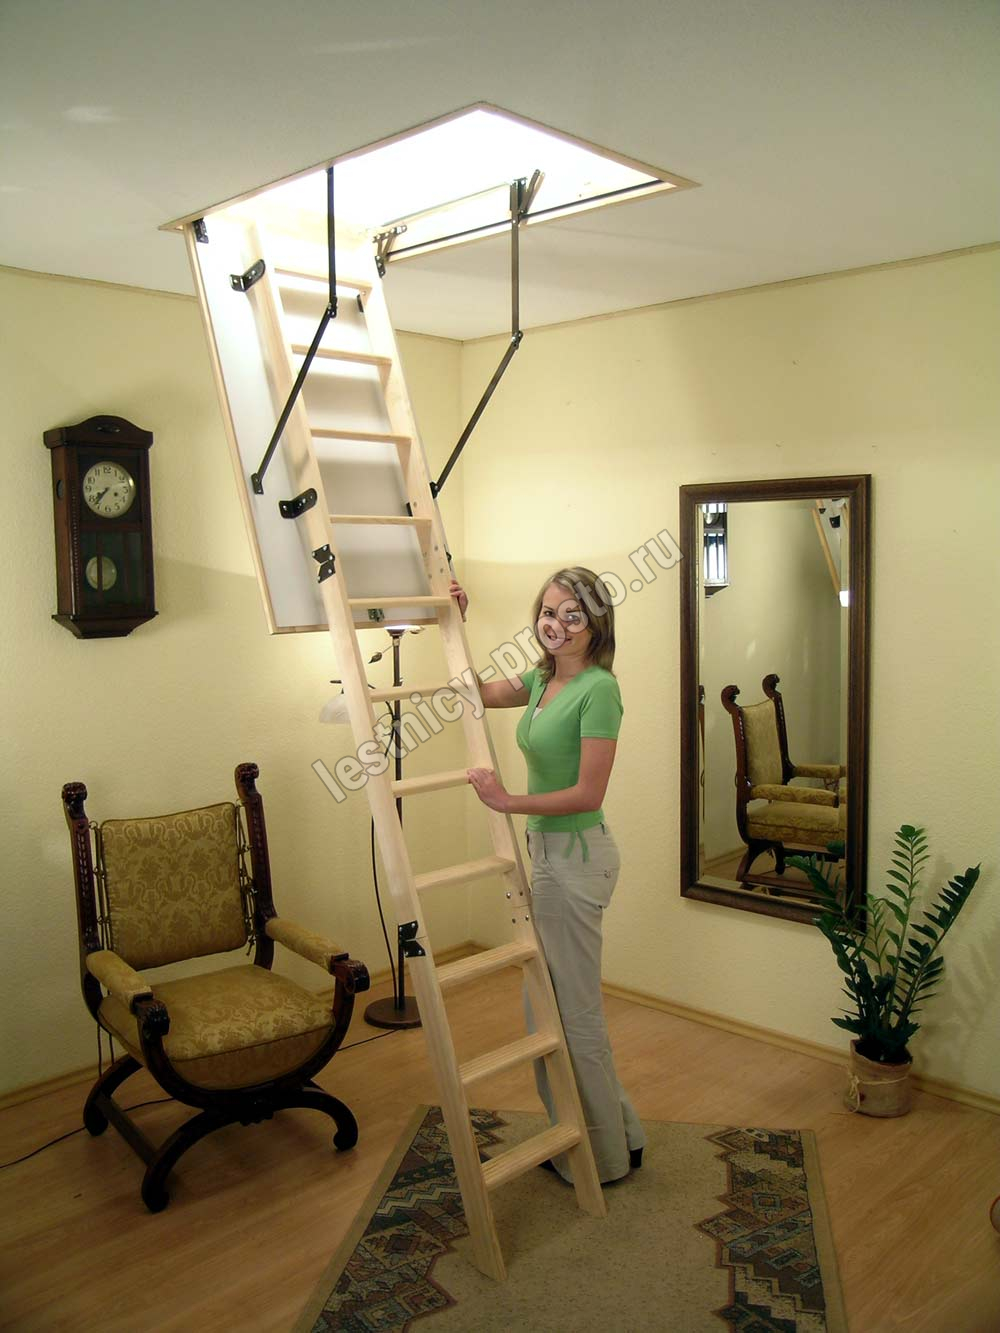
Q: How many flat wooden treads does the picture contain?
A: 11